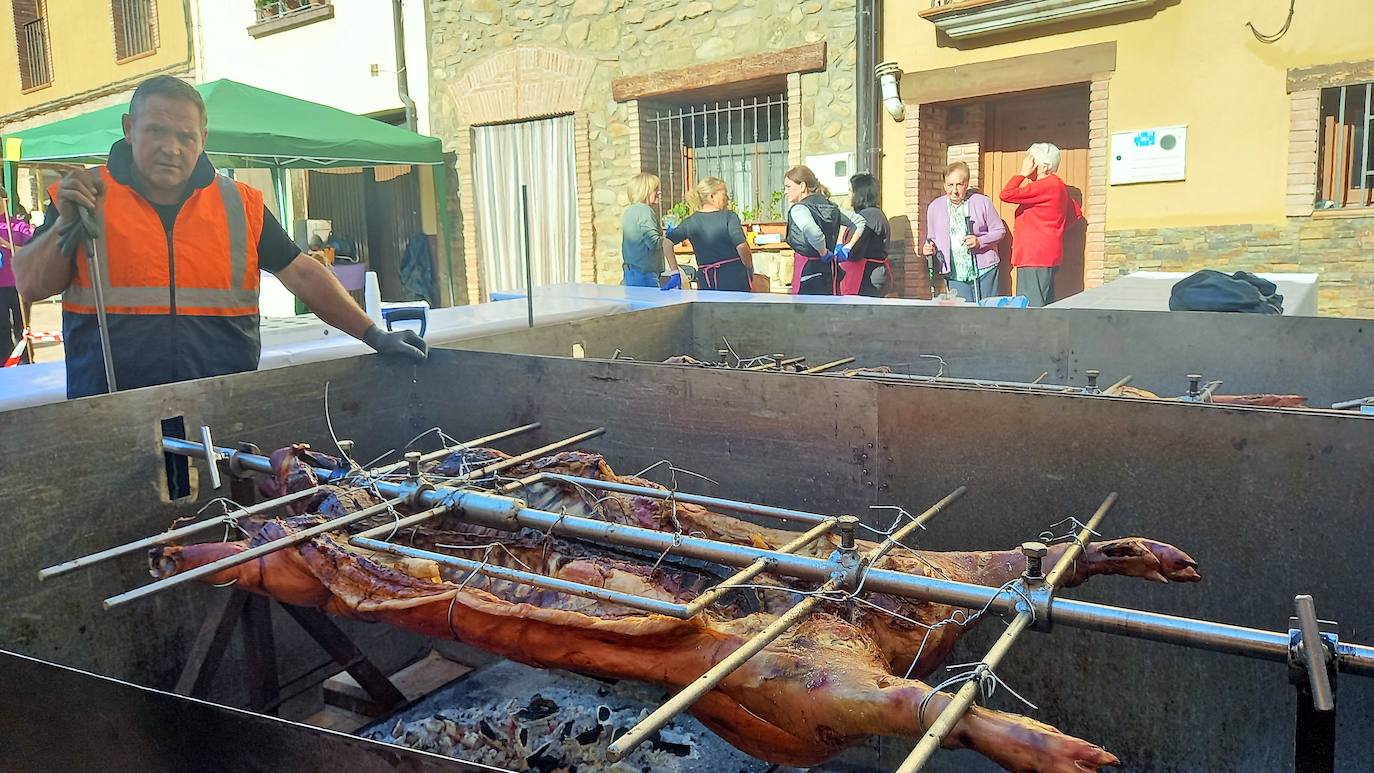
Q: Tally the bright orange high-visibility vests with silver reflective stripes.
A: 1